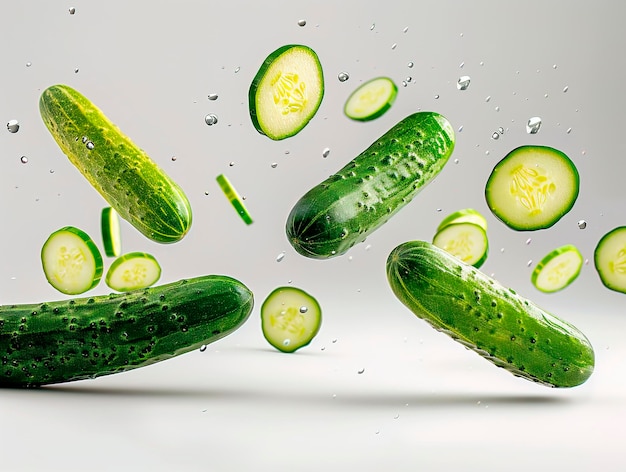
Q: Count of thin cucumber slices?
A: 12